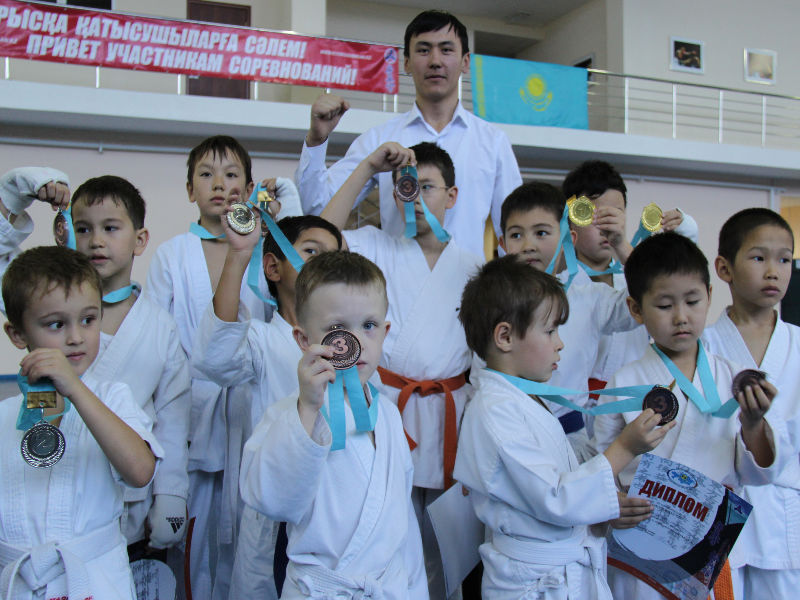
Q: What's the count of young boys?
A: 11